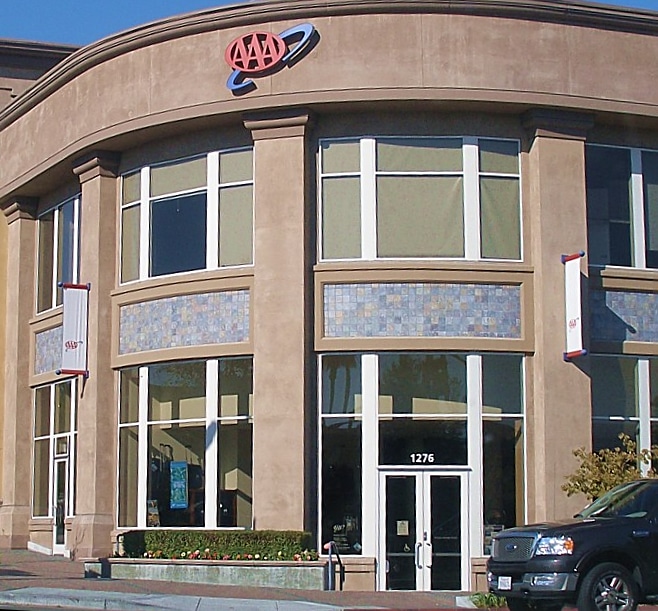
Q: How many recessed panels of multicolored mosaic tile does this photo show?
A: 4